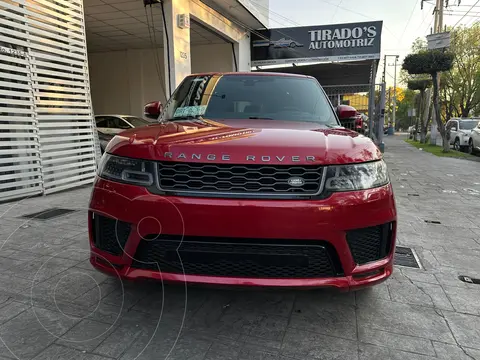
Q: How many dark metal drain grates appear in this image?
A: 2